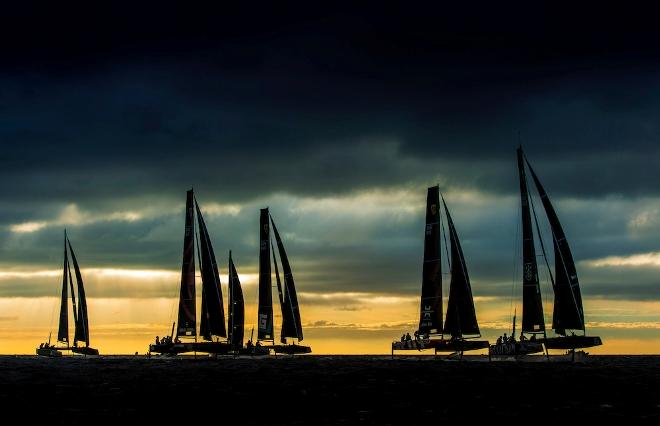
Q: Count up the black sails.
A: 11